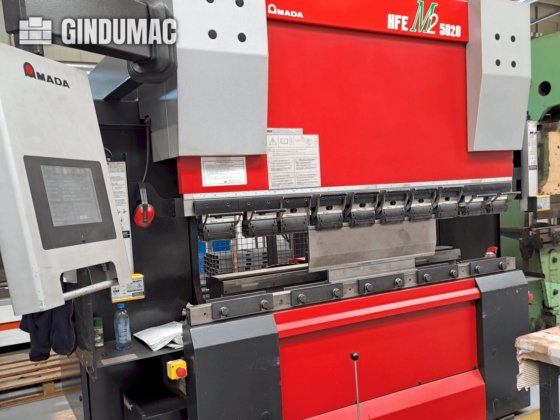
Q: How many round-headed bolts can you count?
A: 10